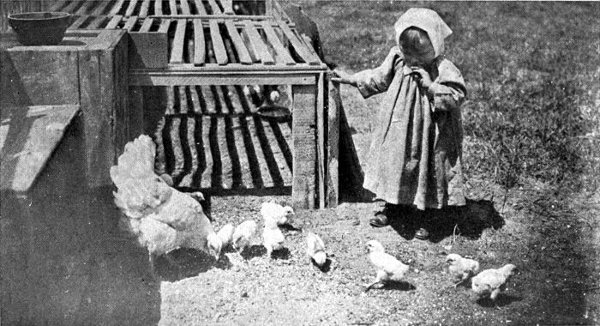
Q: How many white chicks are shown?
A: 8